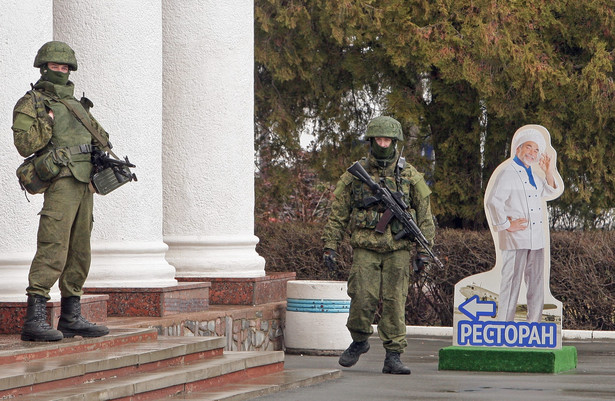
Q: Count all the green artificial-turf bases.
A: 1